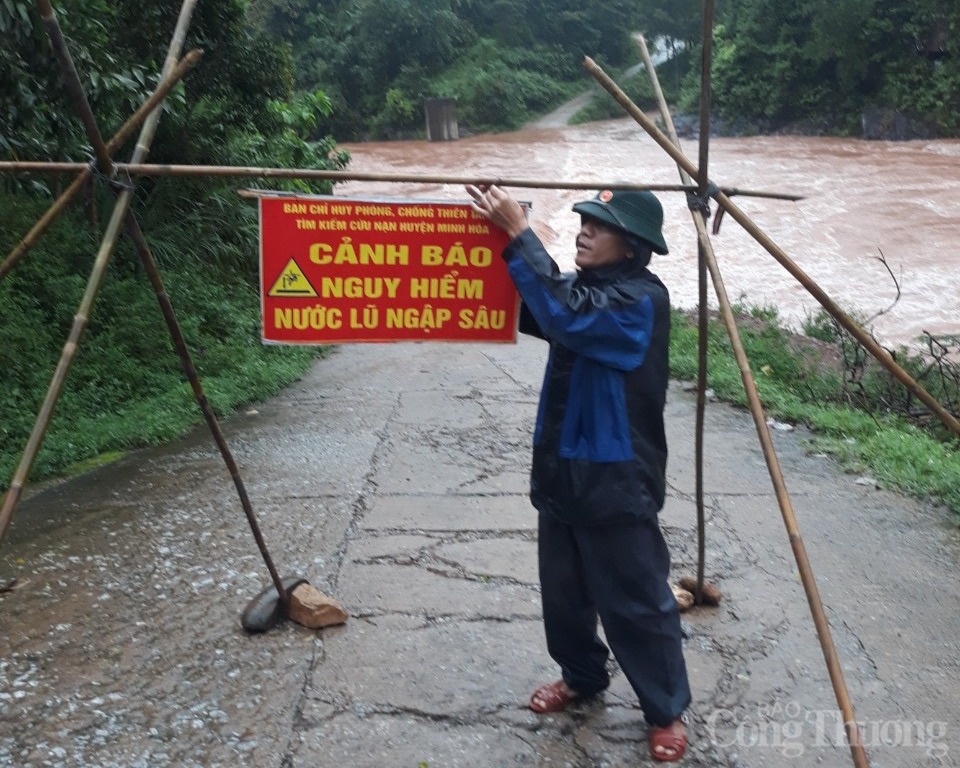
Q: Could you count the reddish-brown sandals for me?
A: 2